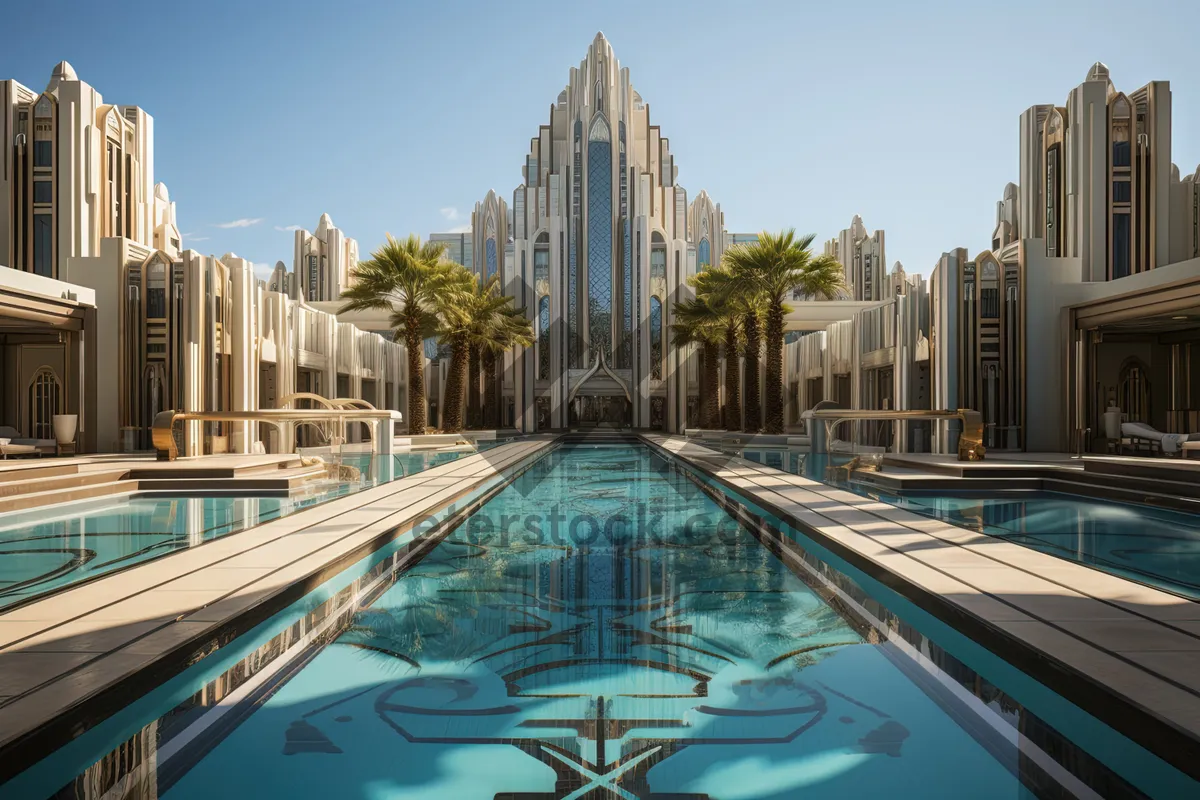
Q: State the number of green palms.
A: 8